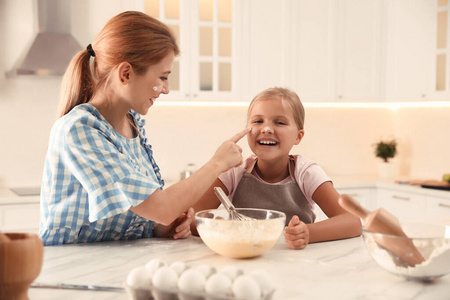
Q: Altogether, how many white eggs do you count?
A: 10